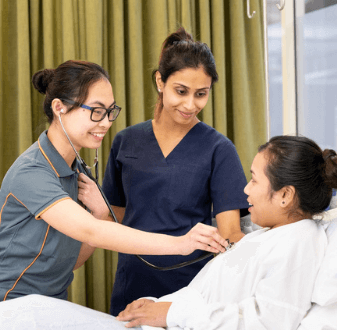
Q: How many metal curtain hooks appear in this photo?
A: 2